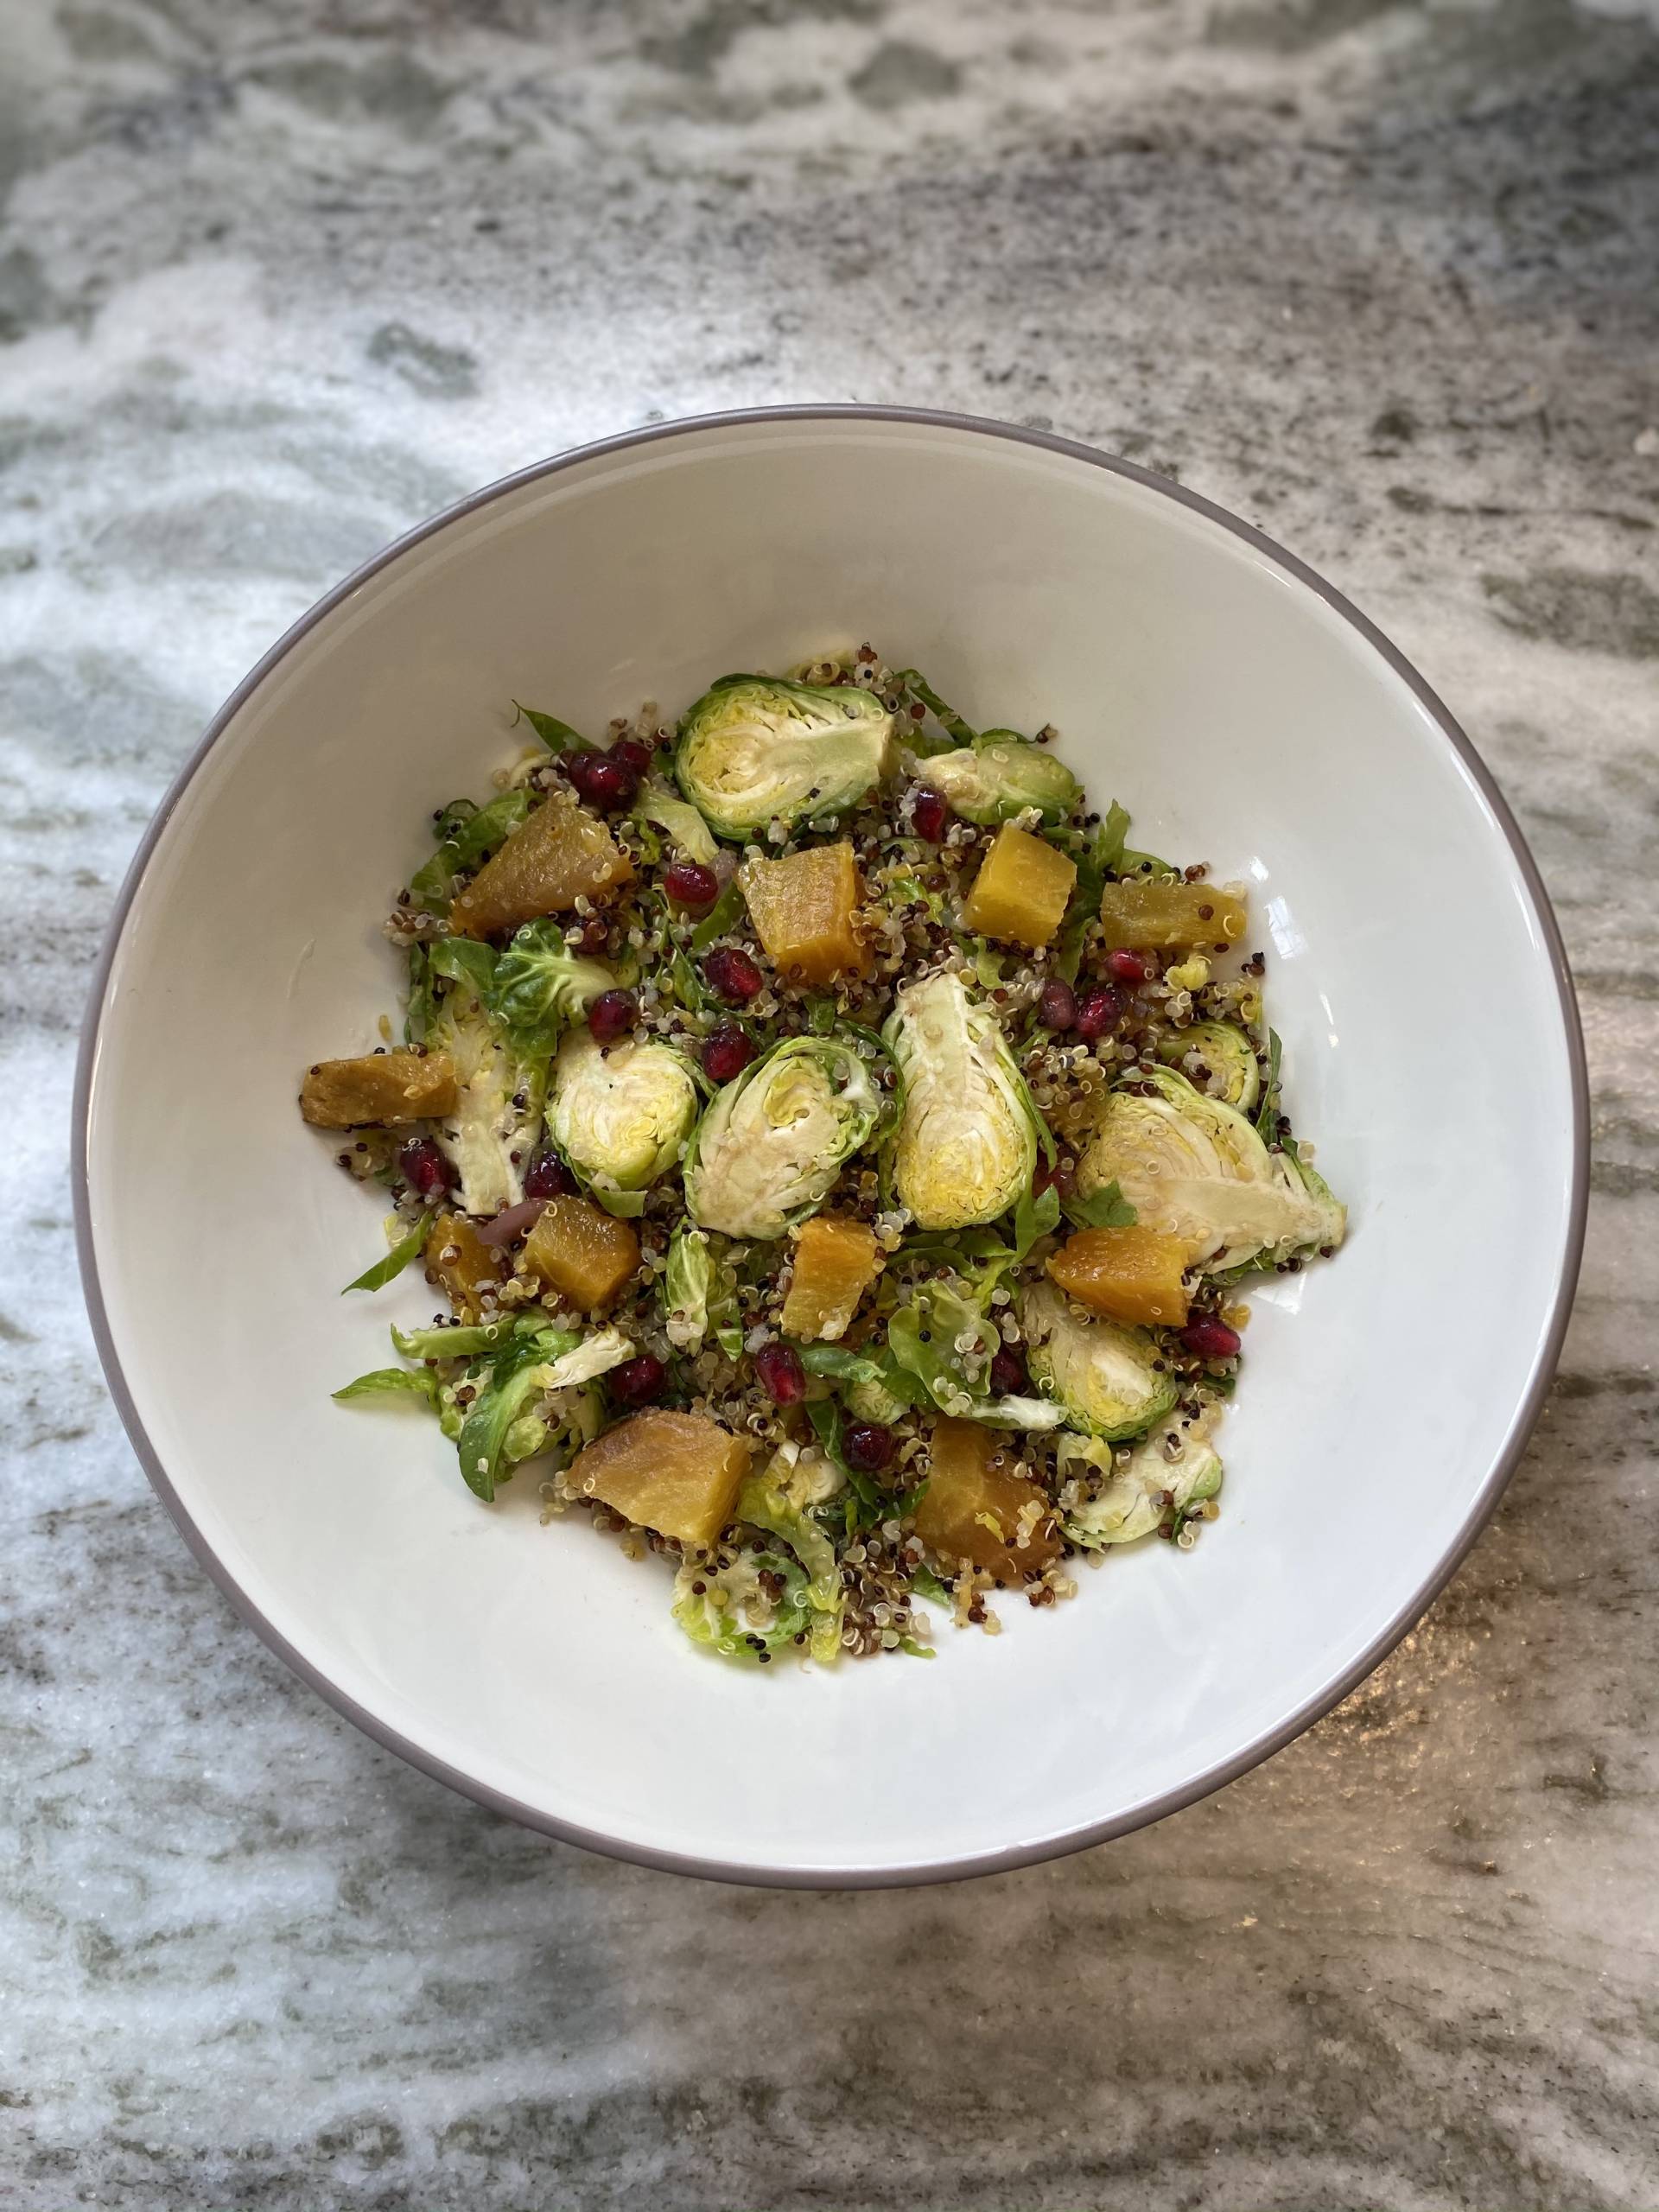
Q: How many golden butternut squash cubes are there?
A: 11